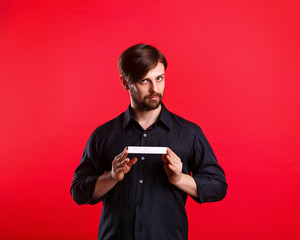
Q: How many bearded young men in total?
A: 1